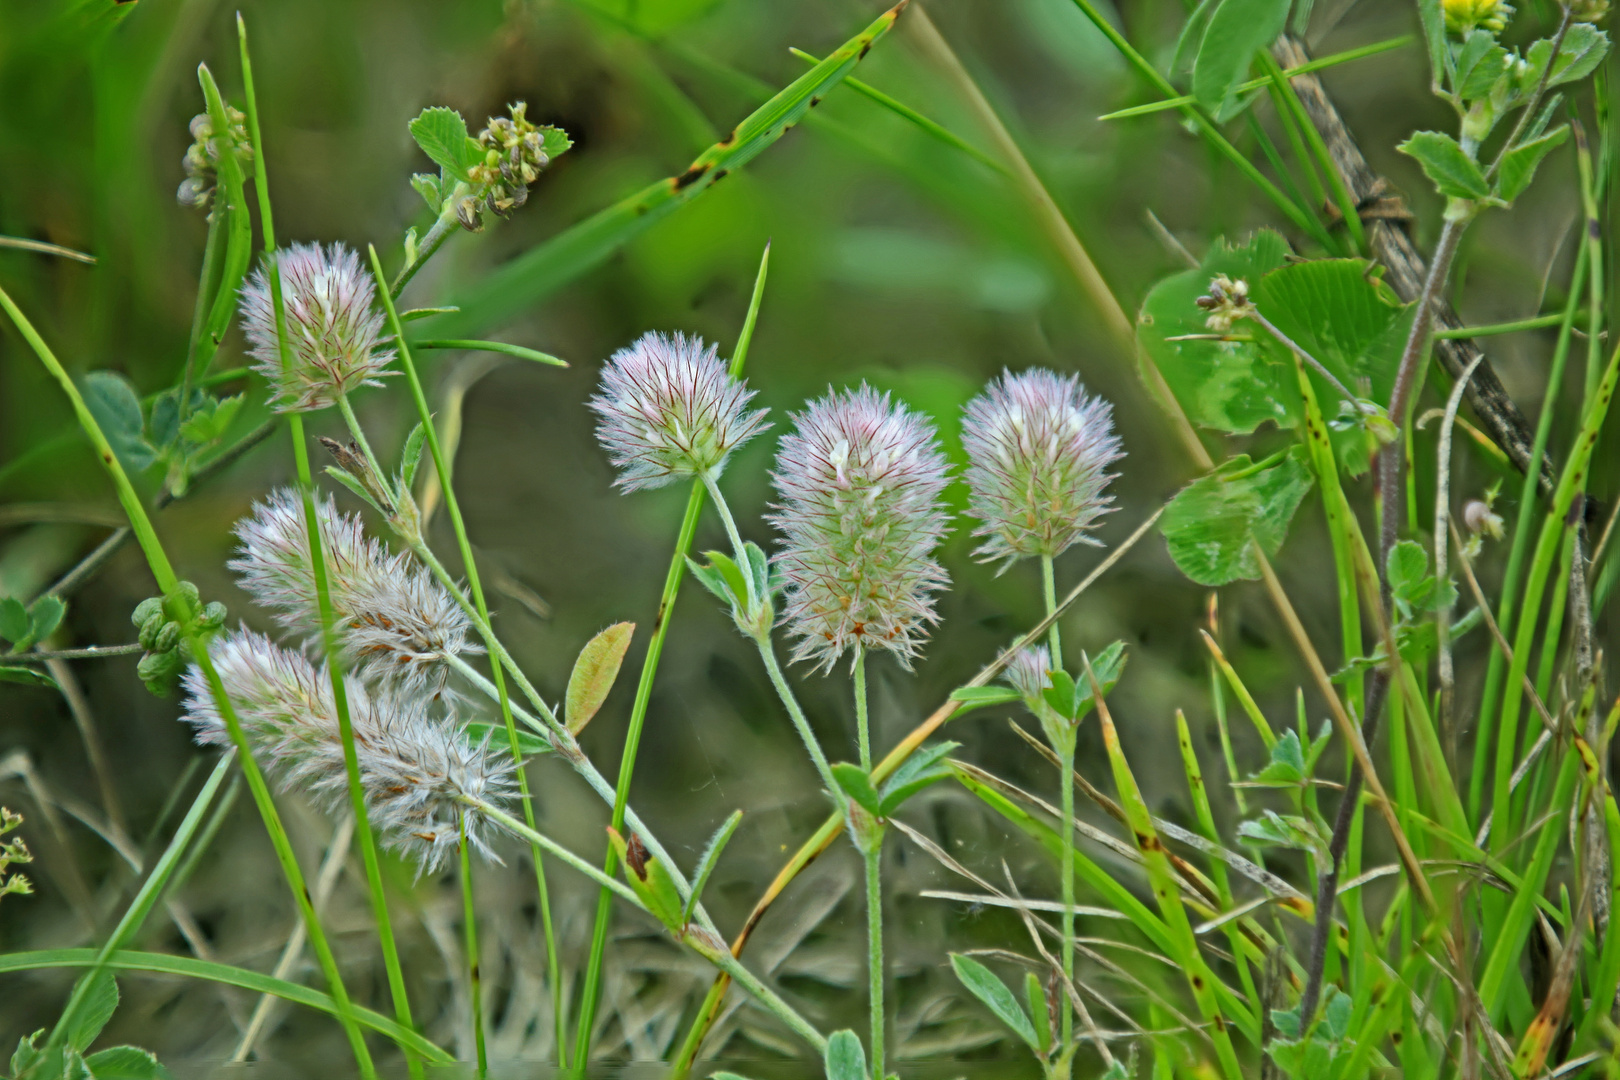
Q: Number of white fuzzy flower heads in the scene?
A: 6